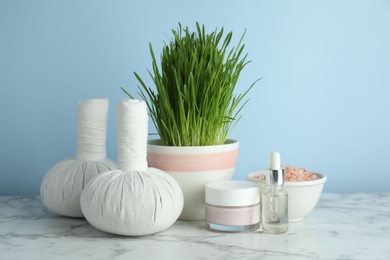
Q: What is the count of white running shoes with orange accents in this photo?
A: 0